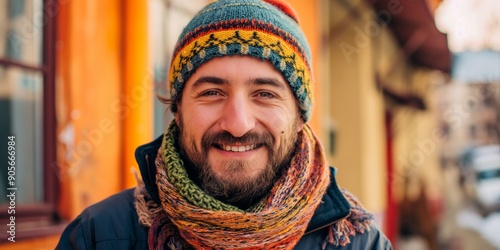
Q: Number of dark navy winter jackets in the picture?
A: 1